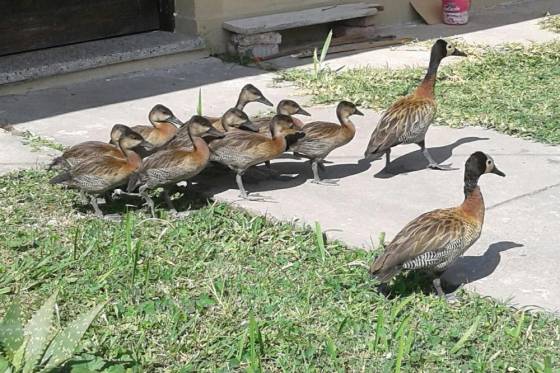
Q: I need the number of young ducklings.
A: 9